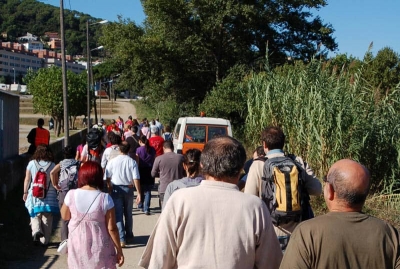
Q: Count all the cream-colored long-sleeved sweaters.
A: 2